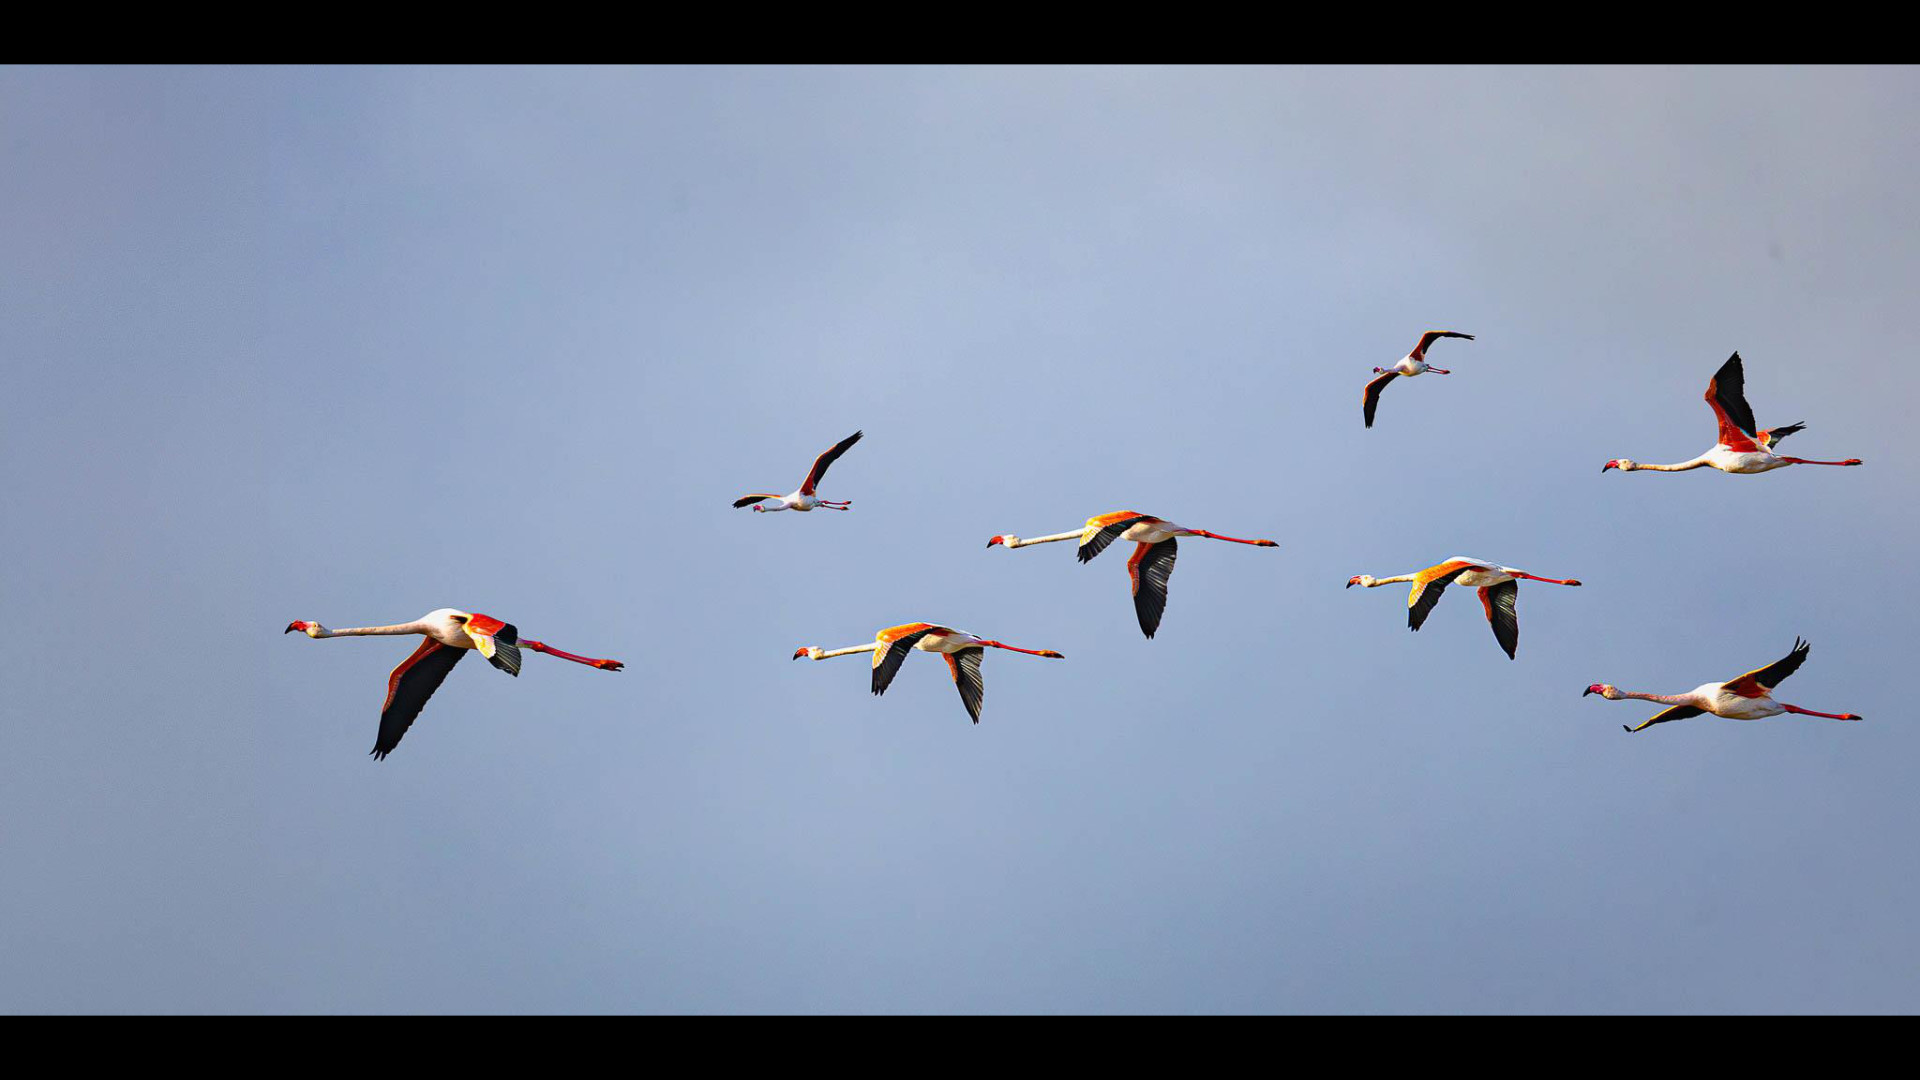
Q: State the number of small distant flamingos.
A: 2